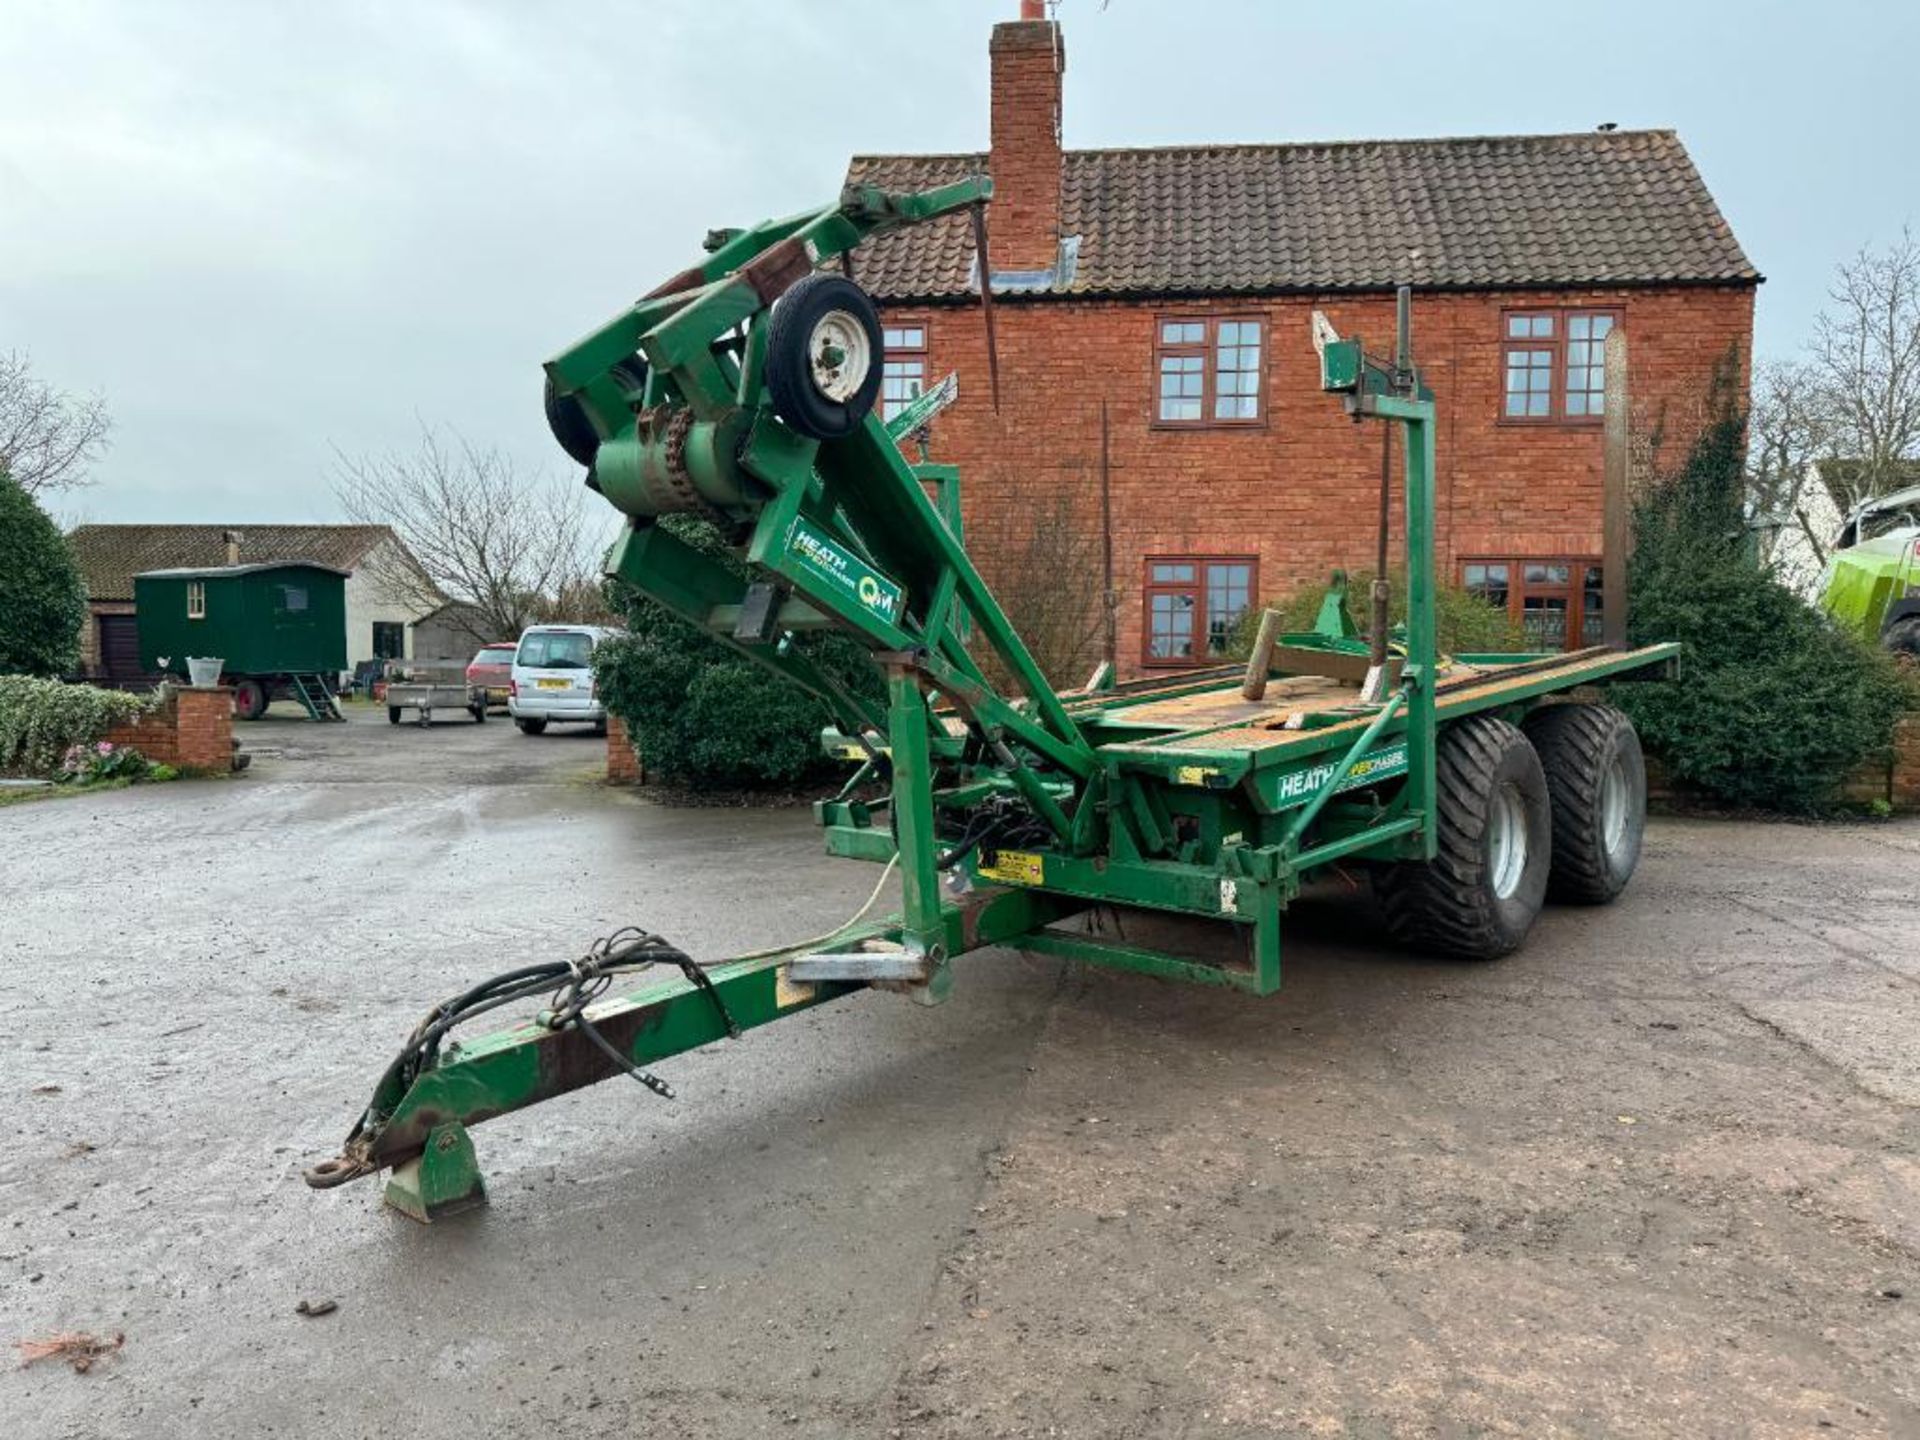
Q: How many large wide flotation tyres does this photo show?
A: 2